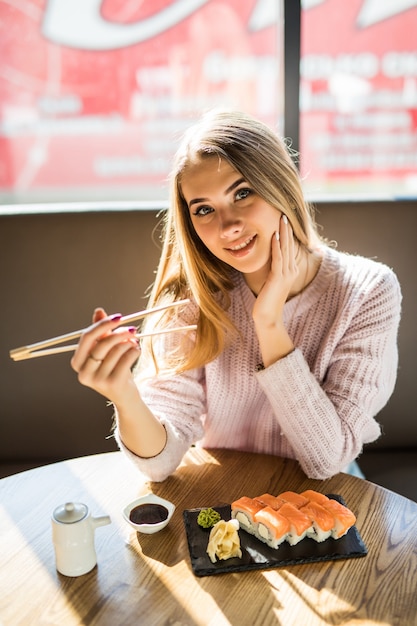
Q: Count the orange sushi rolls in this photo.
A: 8